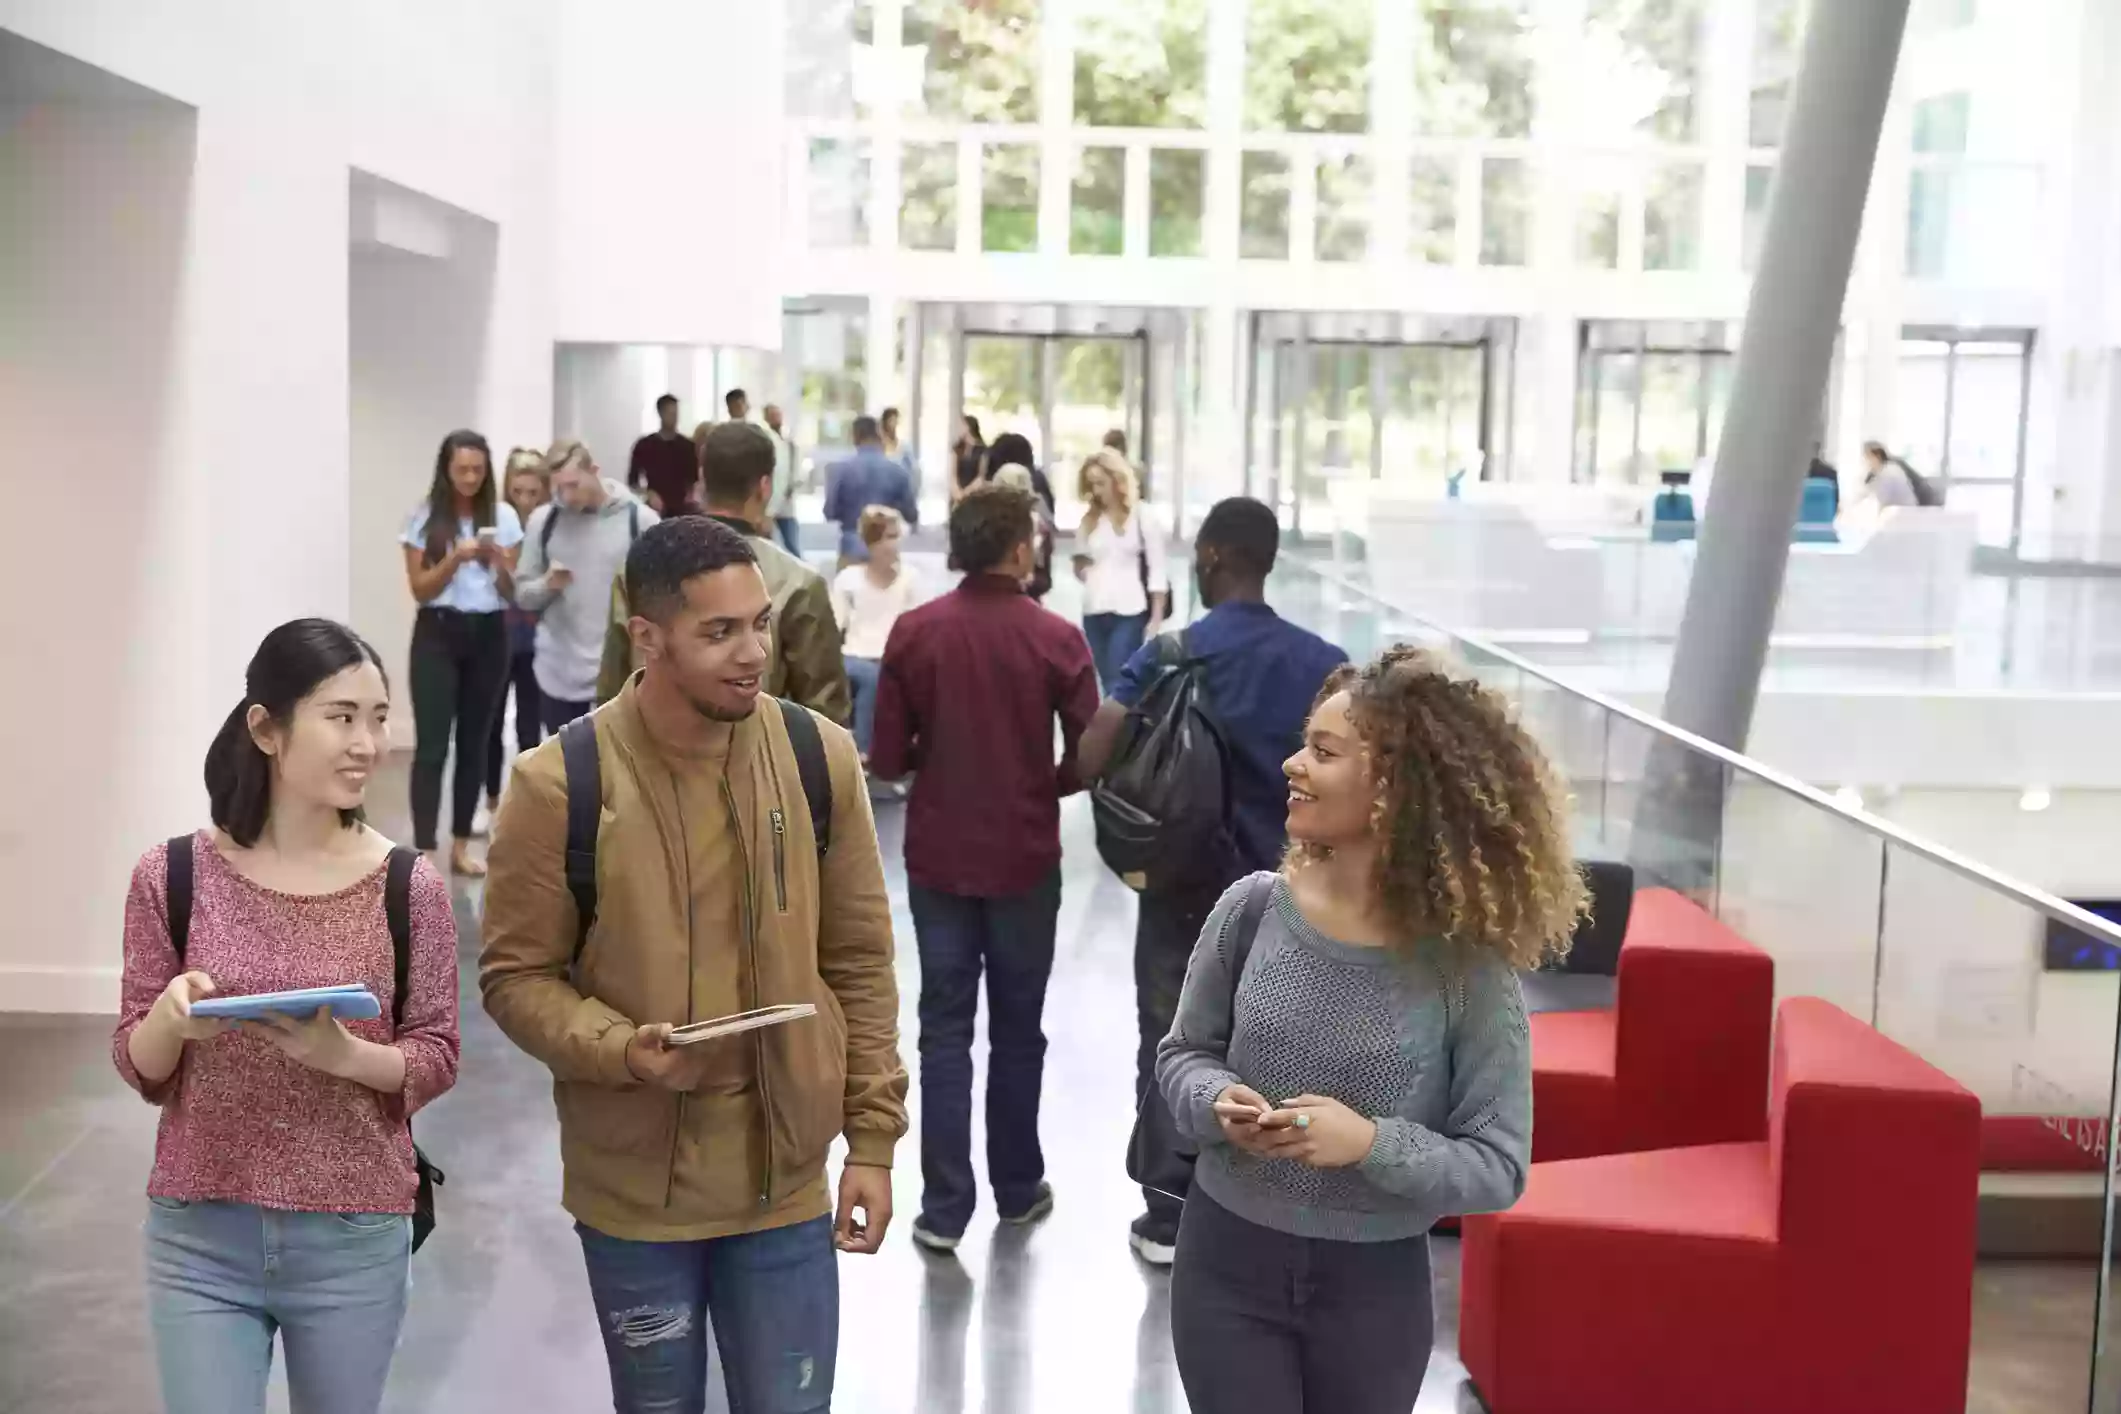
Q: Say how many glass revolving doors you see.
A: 3